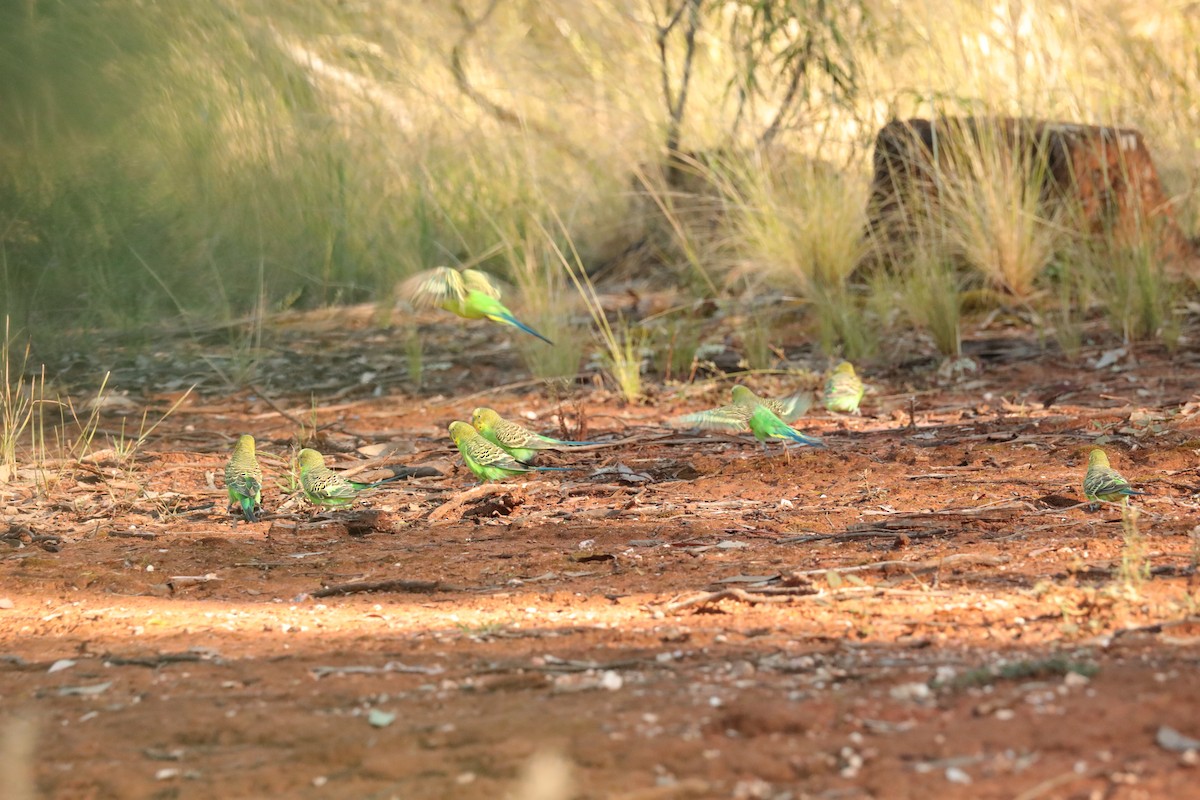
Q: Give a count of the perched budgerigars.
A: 6